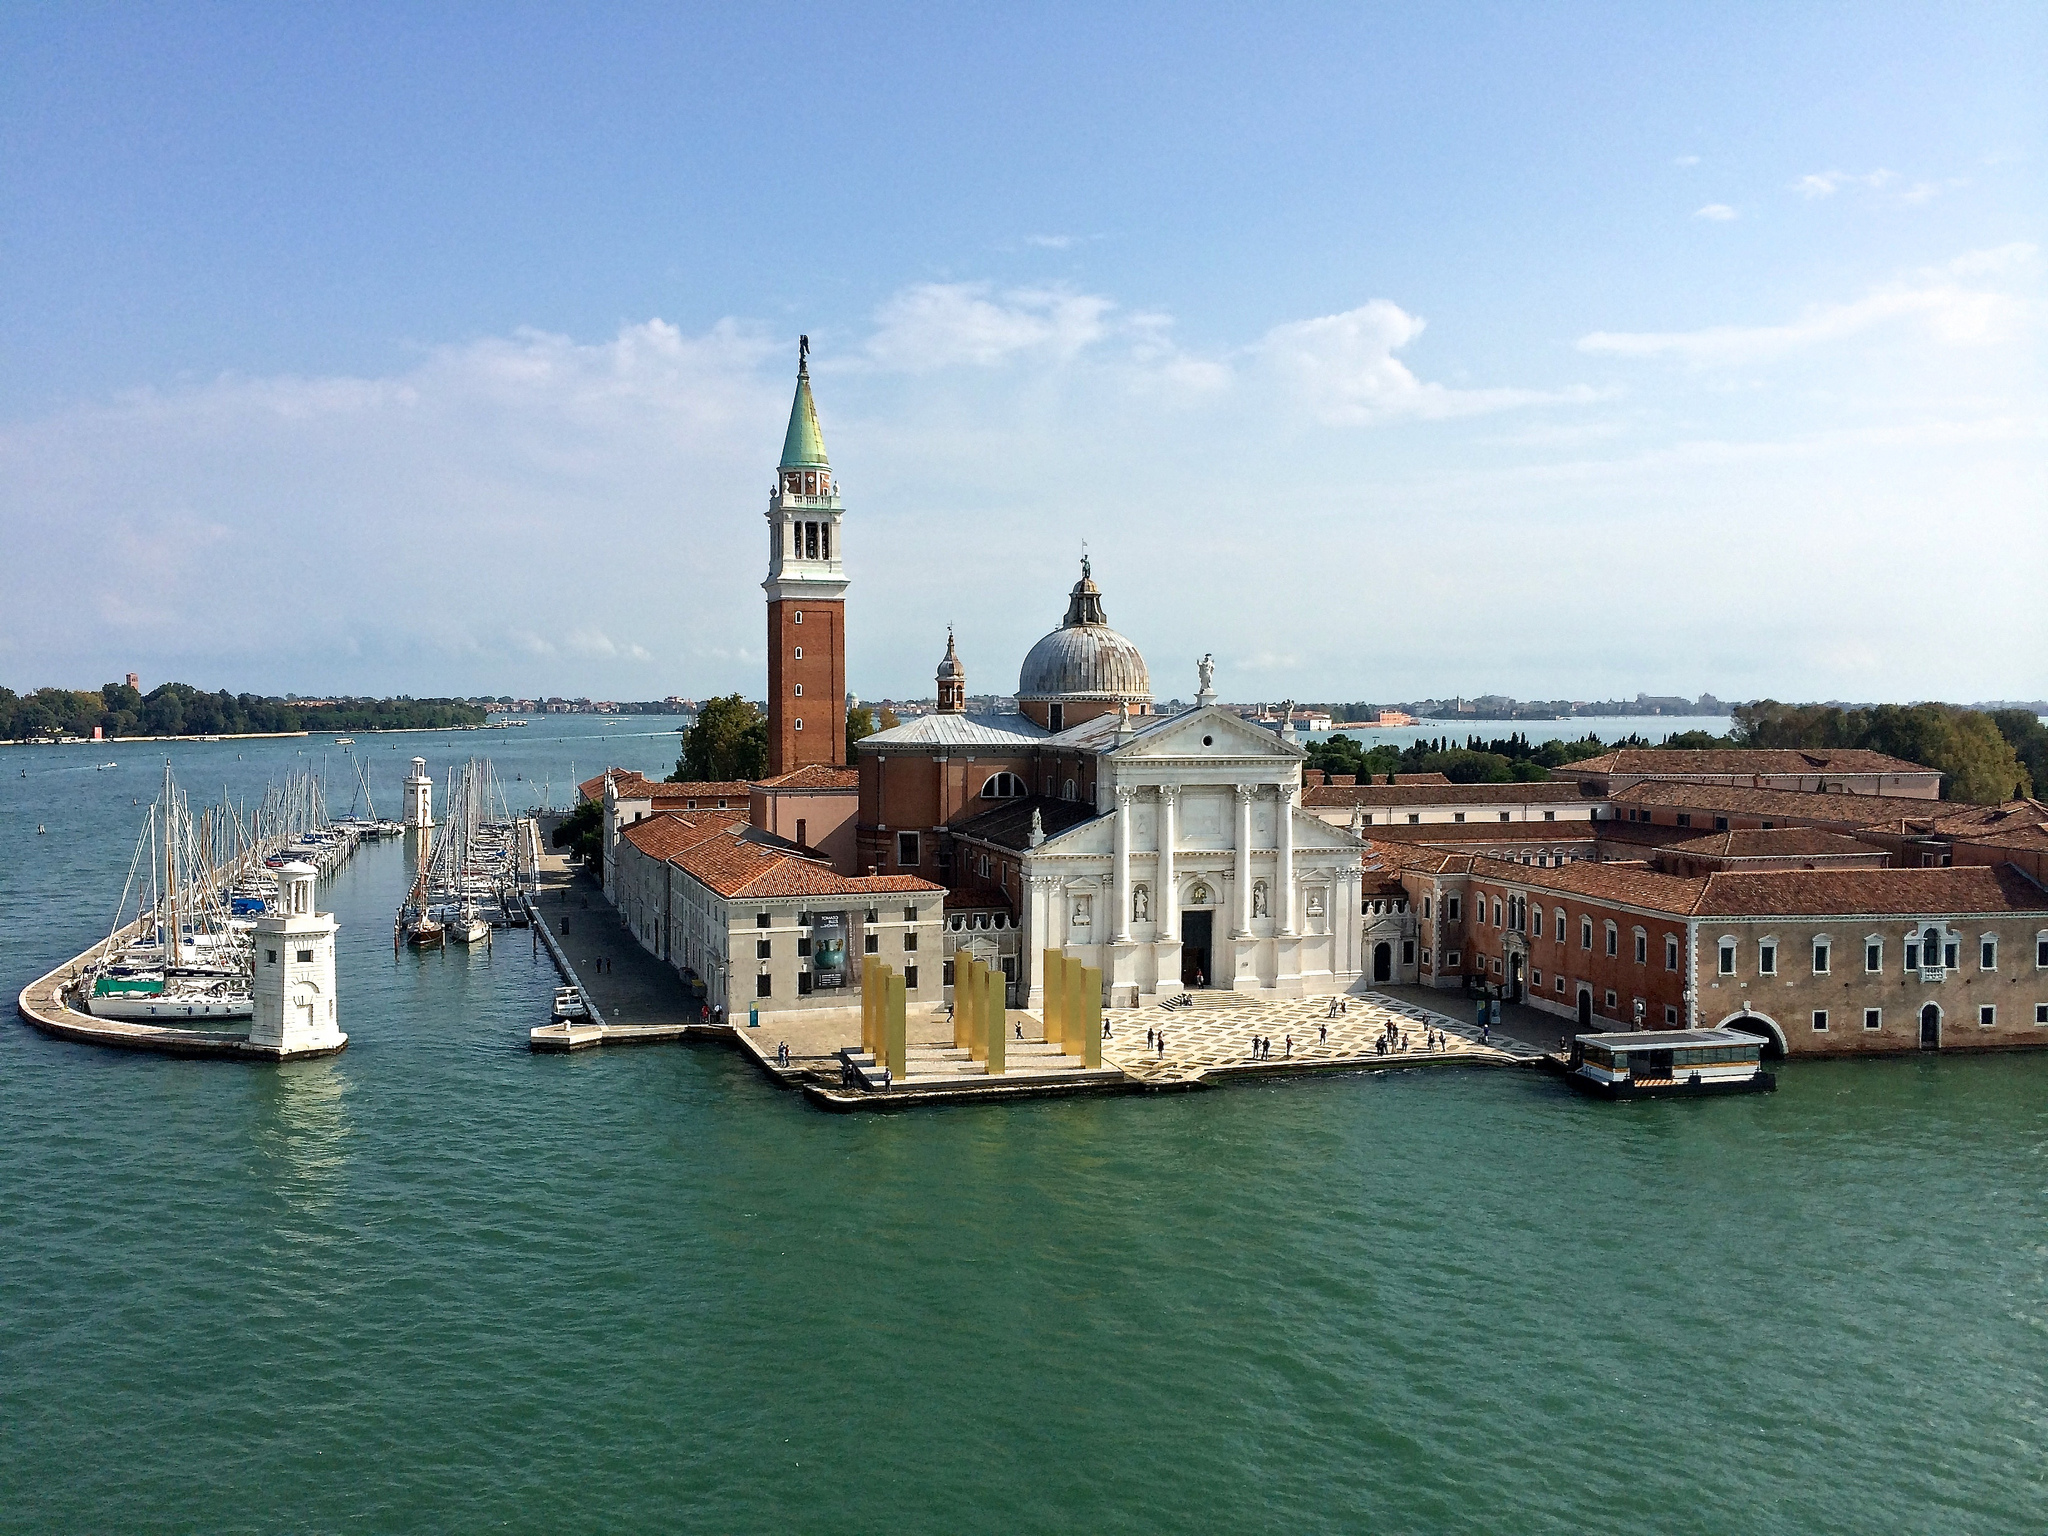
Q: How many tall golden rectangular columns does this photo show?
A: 9